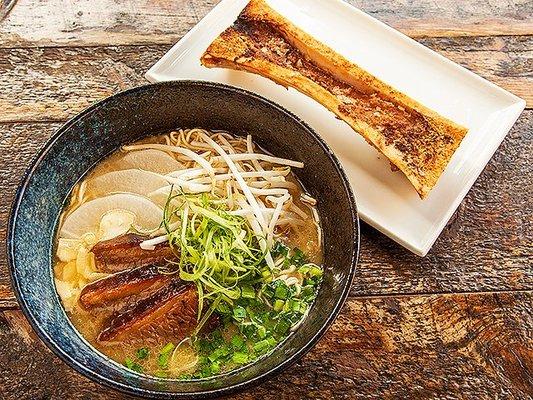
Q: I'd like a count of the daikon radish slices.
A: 3